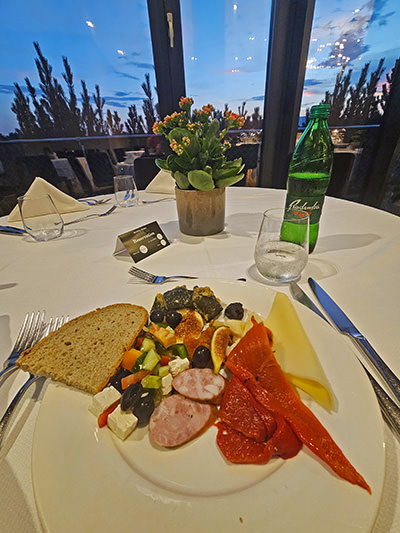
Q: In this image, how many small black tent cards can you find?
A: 1